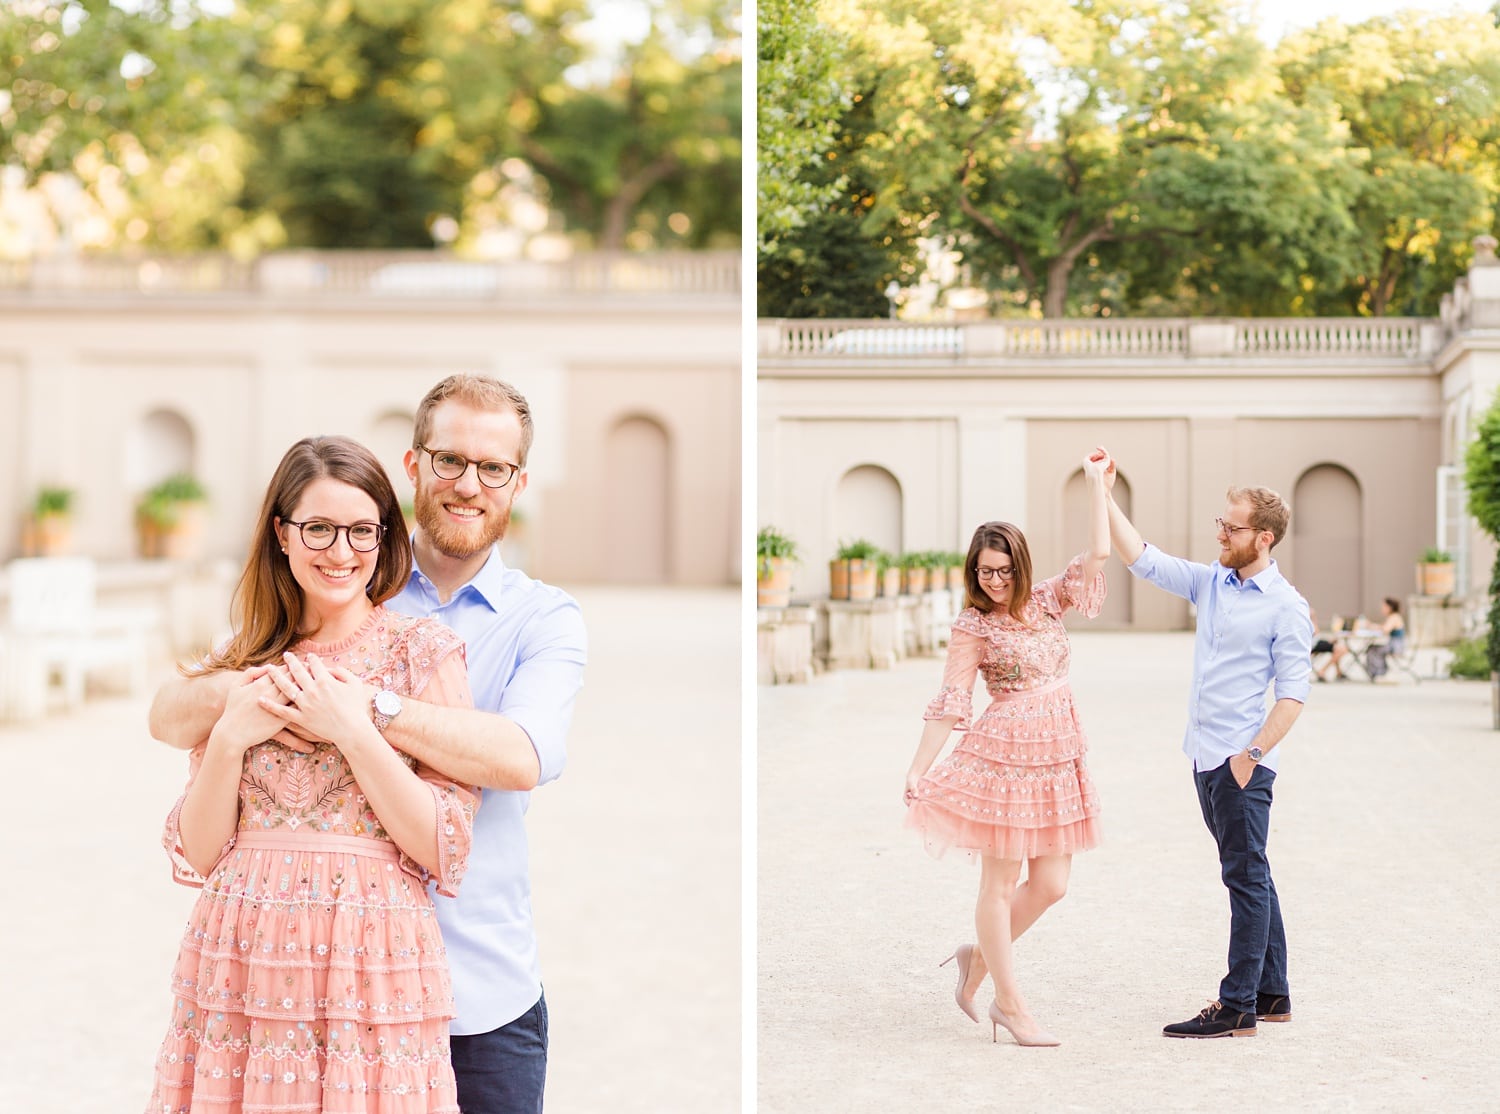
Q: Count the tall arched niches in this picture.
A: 6